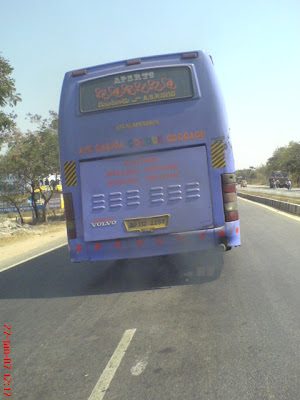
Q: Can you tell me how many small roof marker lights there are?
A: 3